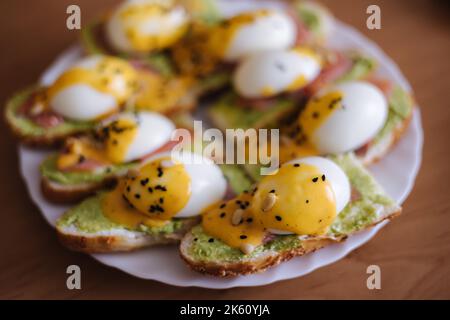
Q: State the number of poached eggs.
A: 8